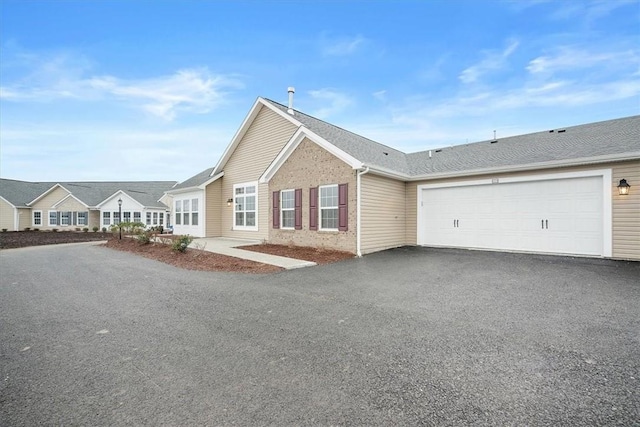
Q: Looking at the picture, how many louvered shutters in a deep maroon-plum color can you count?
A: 4